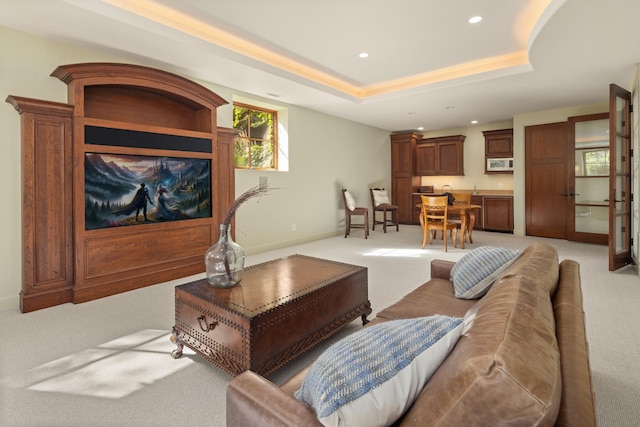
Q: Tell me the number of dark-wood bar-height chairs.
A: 2